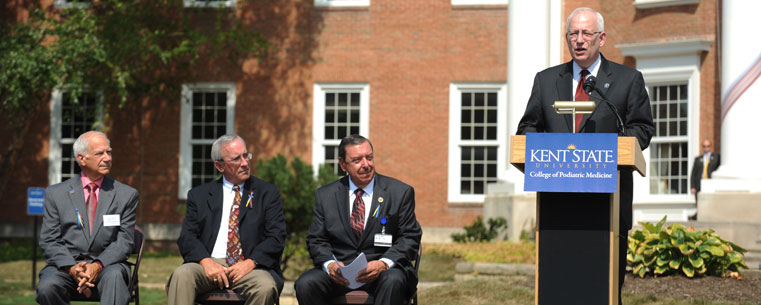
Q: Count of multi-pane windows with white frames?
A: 5